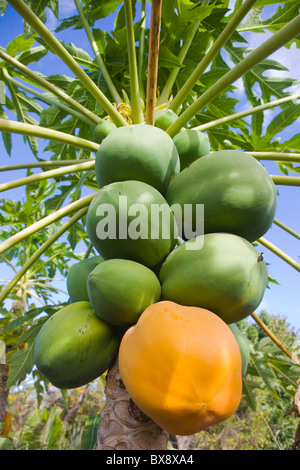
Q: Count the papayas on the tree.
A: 12